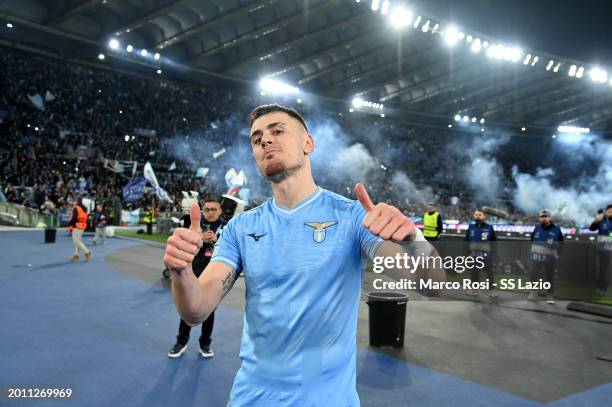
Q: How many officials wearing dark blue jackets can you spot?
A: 3